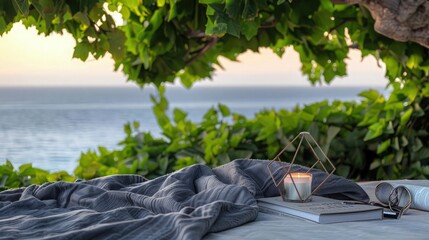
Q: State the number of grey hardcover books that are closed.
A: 1